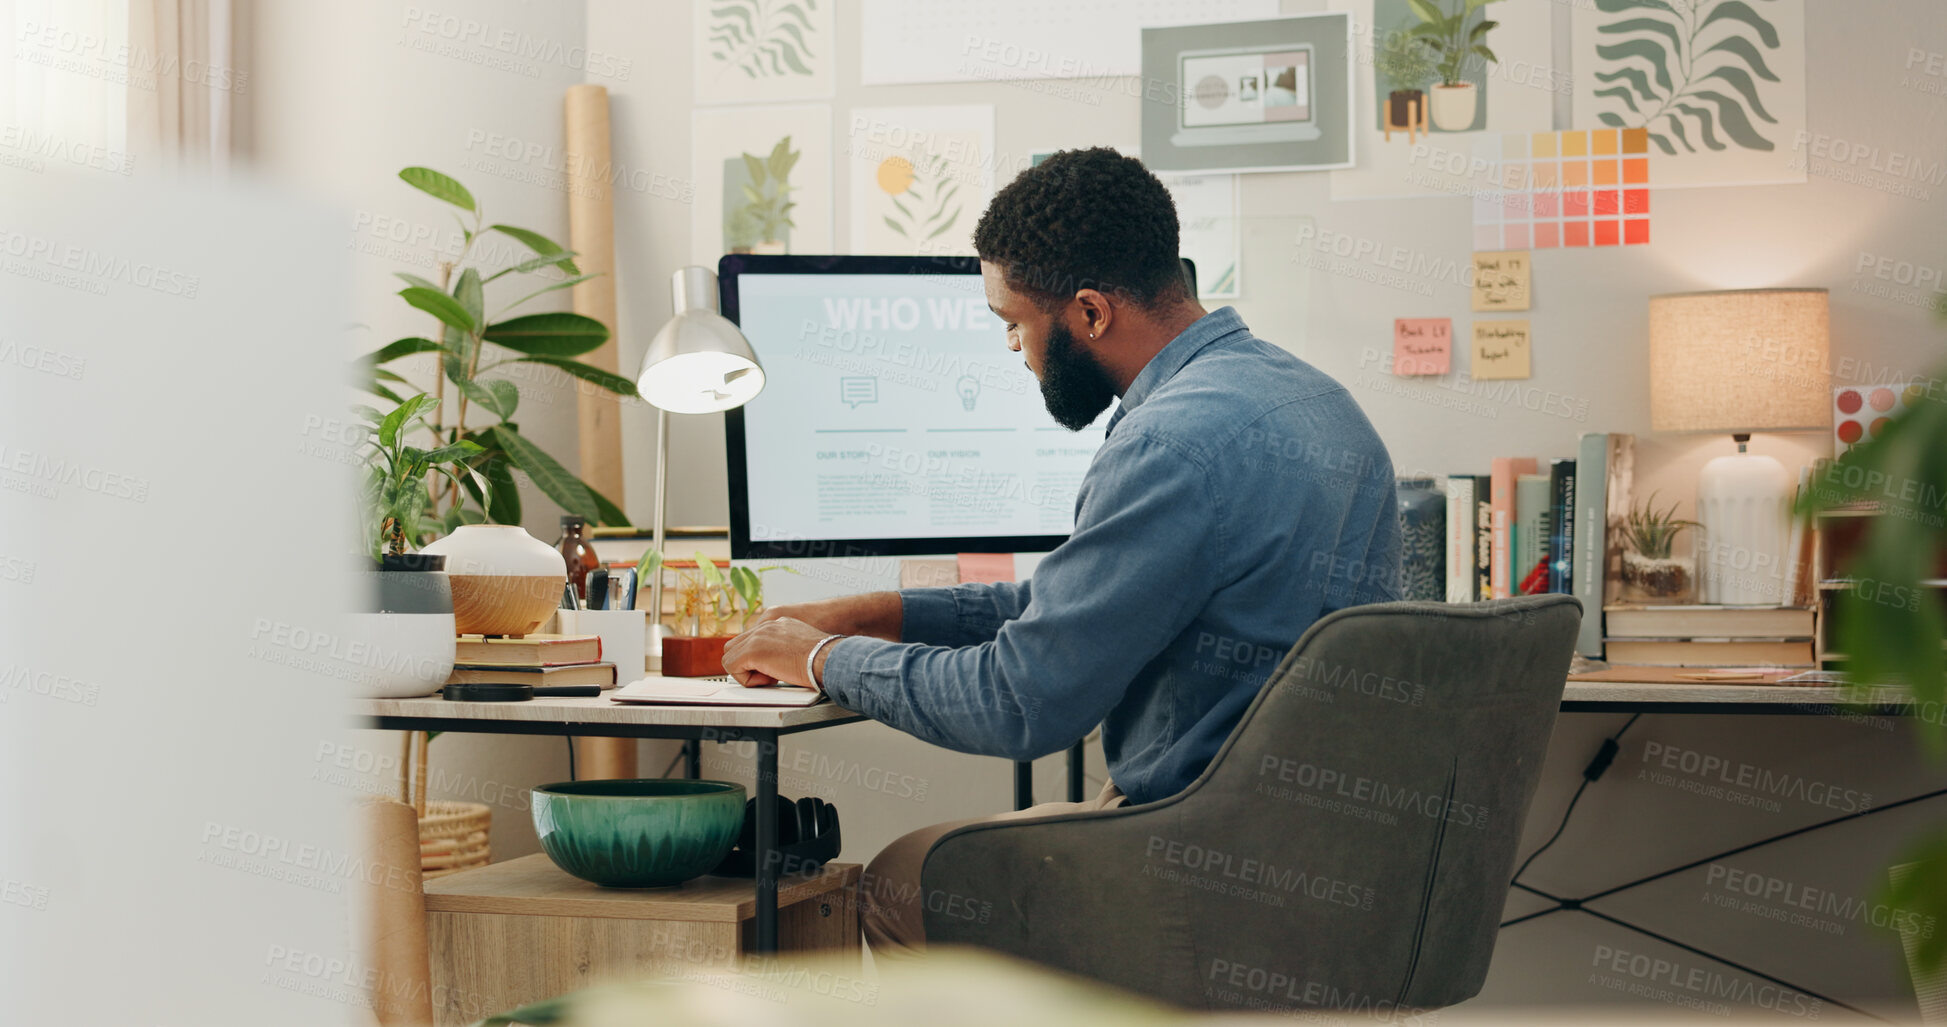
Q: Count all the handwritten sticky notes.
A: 3